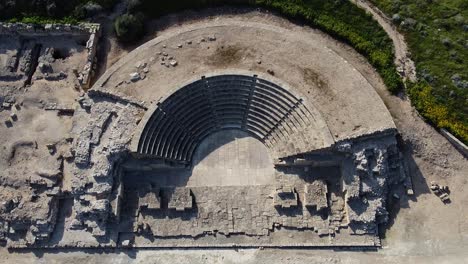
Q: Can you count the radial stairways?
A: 4